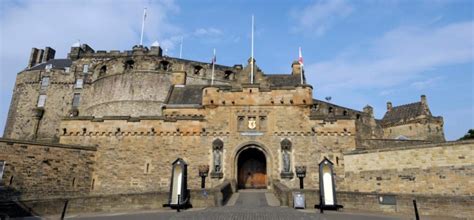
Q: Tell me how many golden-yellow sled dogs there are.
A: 0